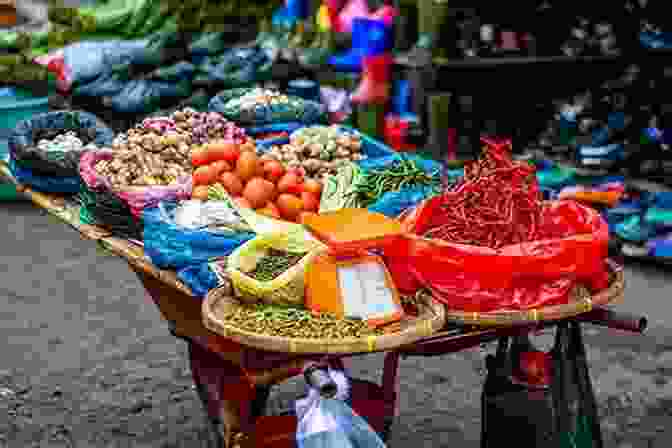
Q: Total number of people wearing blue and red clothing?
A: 0